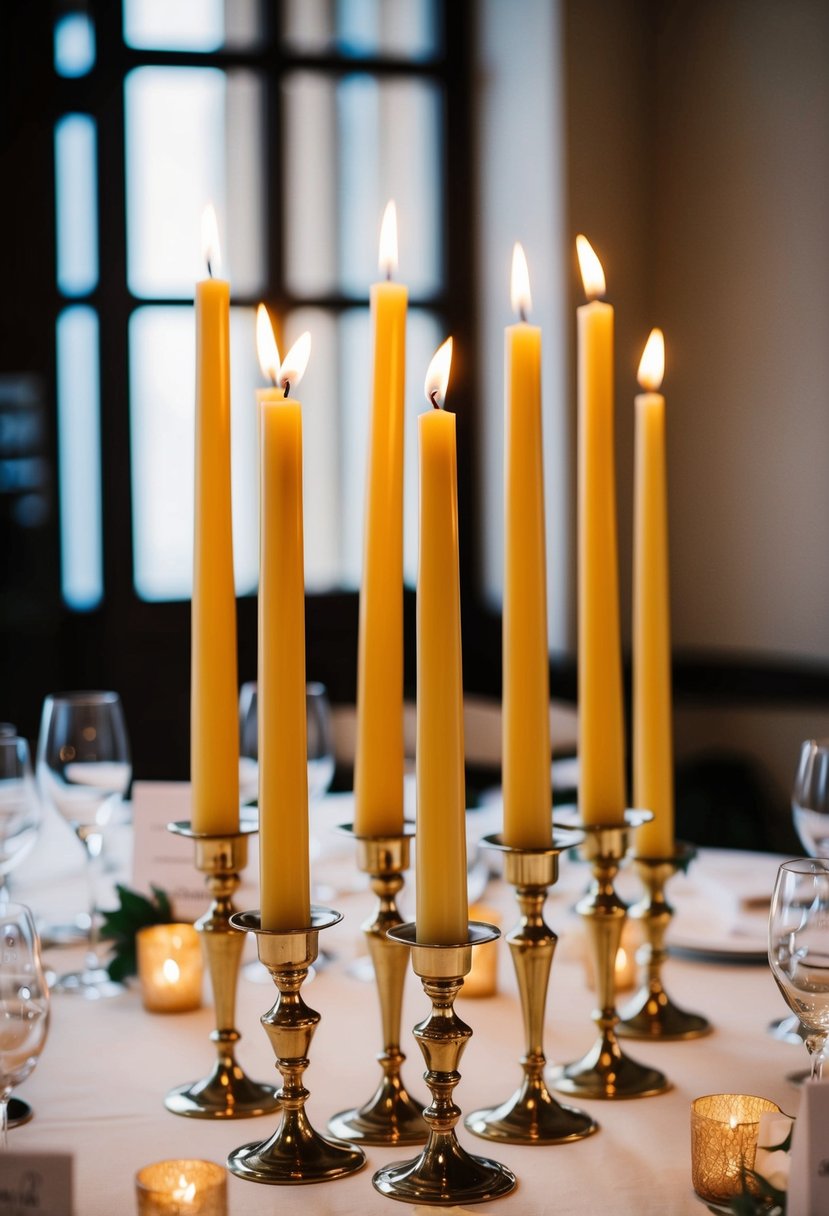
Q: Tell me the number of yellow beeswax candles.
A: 8